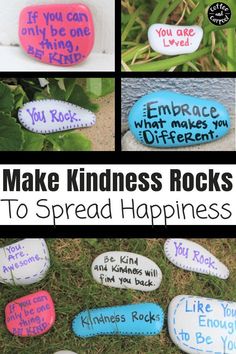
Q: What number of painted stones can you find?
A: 10